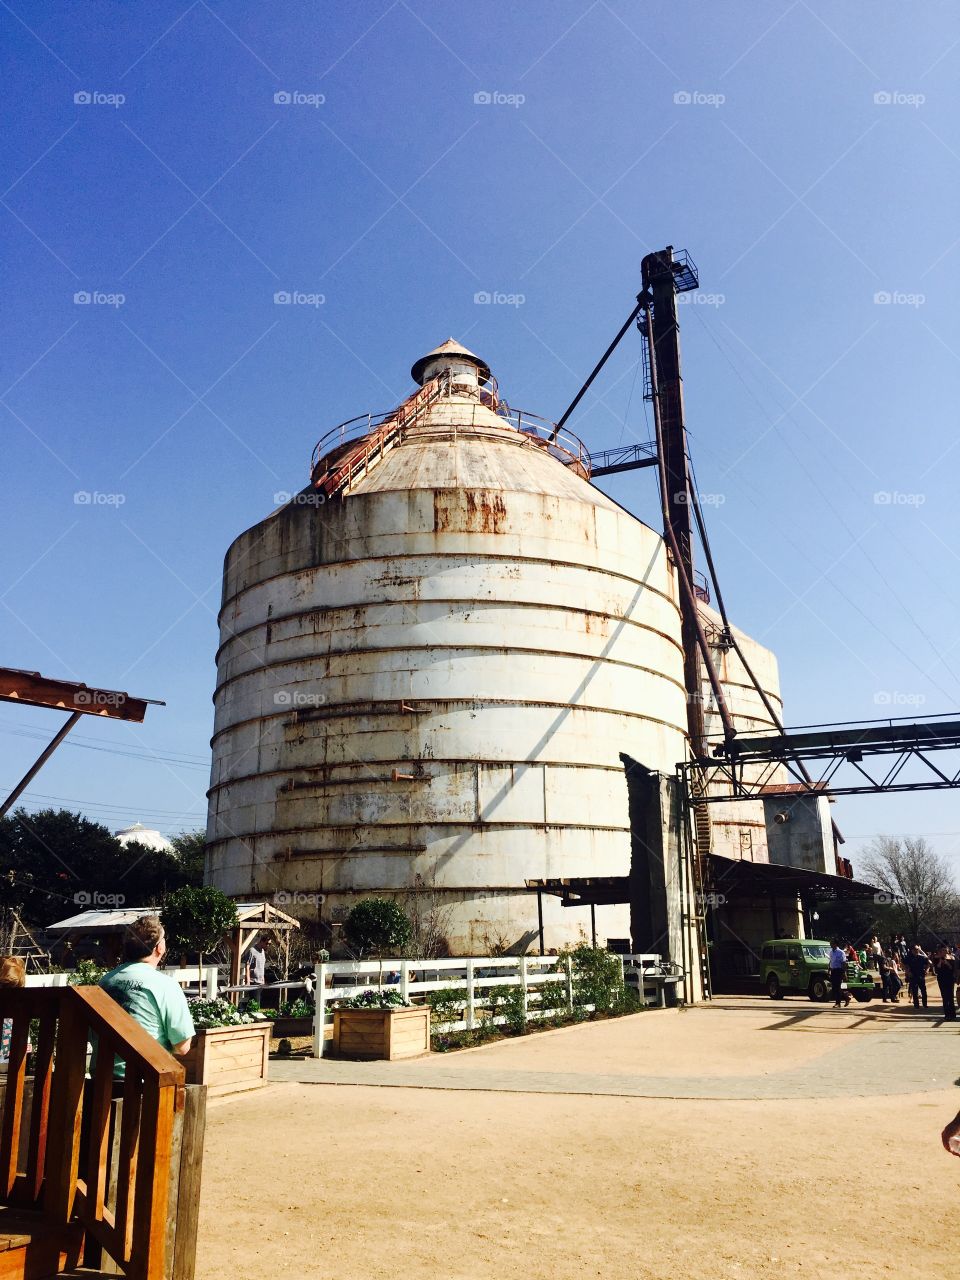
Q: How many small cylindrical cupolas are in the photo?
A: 1